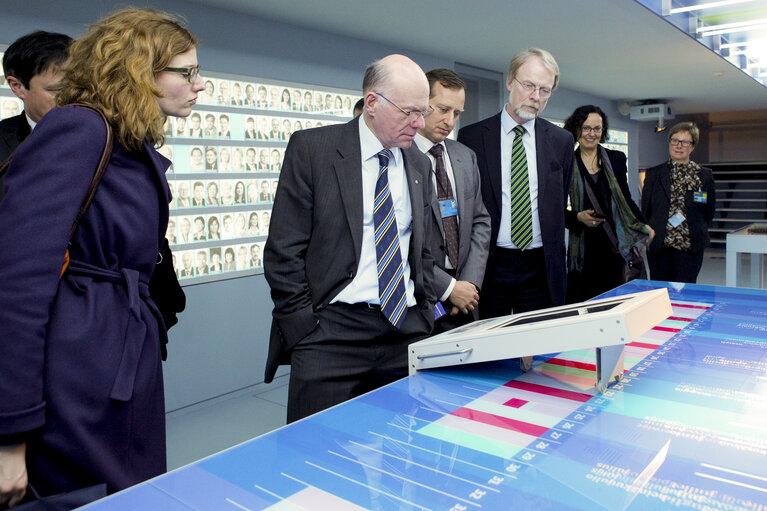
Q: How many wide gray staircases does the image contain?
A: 1